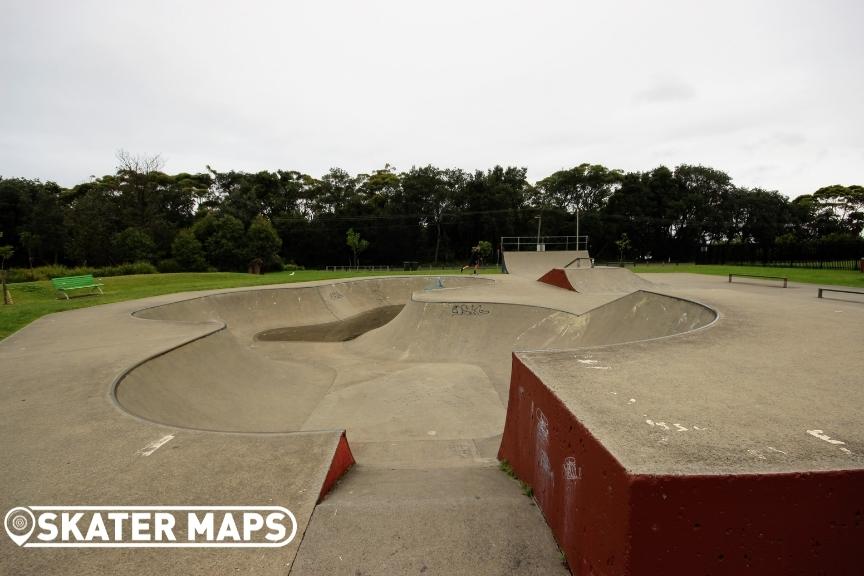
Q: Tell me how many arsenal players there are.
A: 0